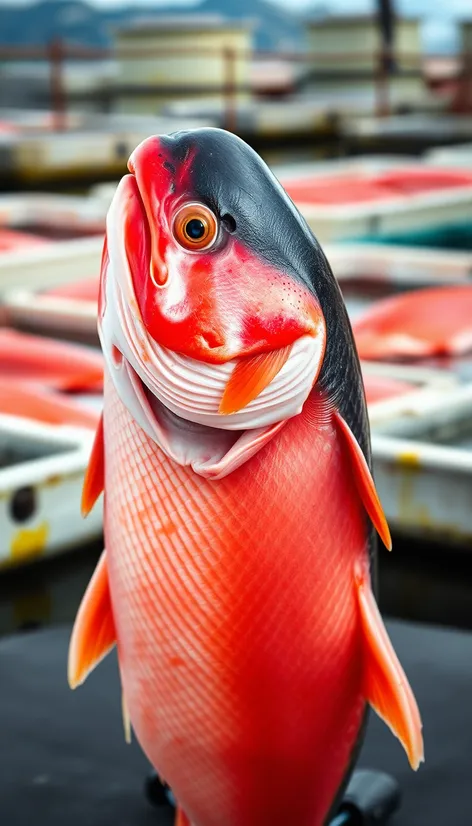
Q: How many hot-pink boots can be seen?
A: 0